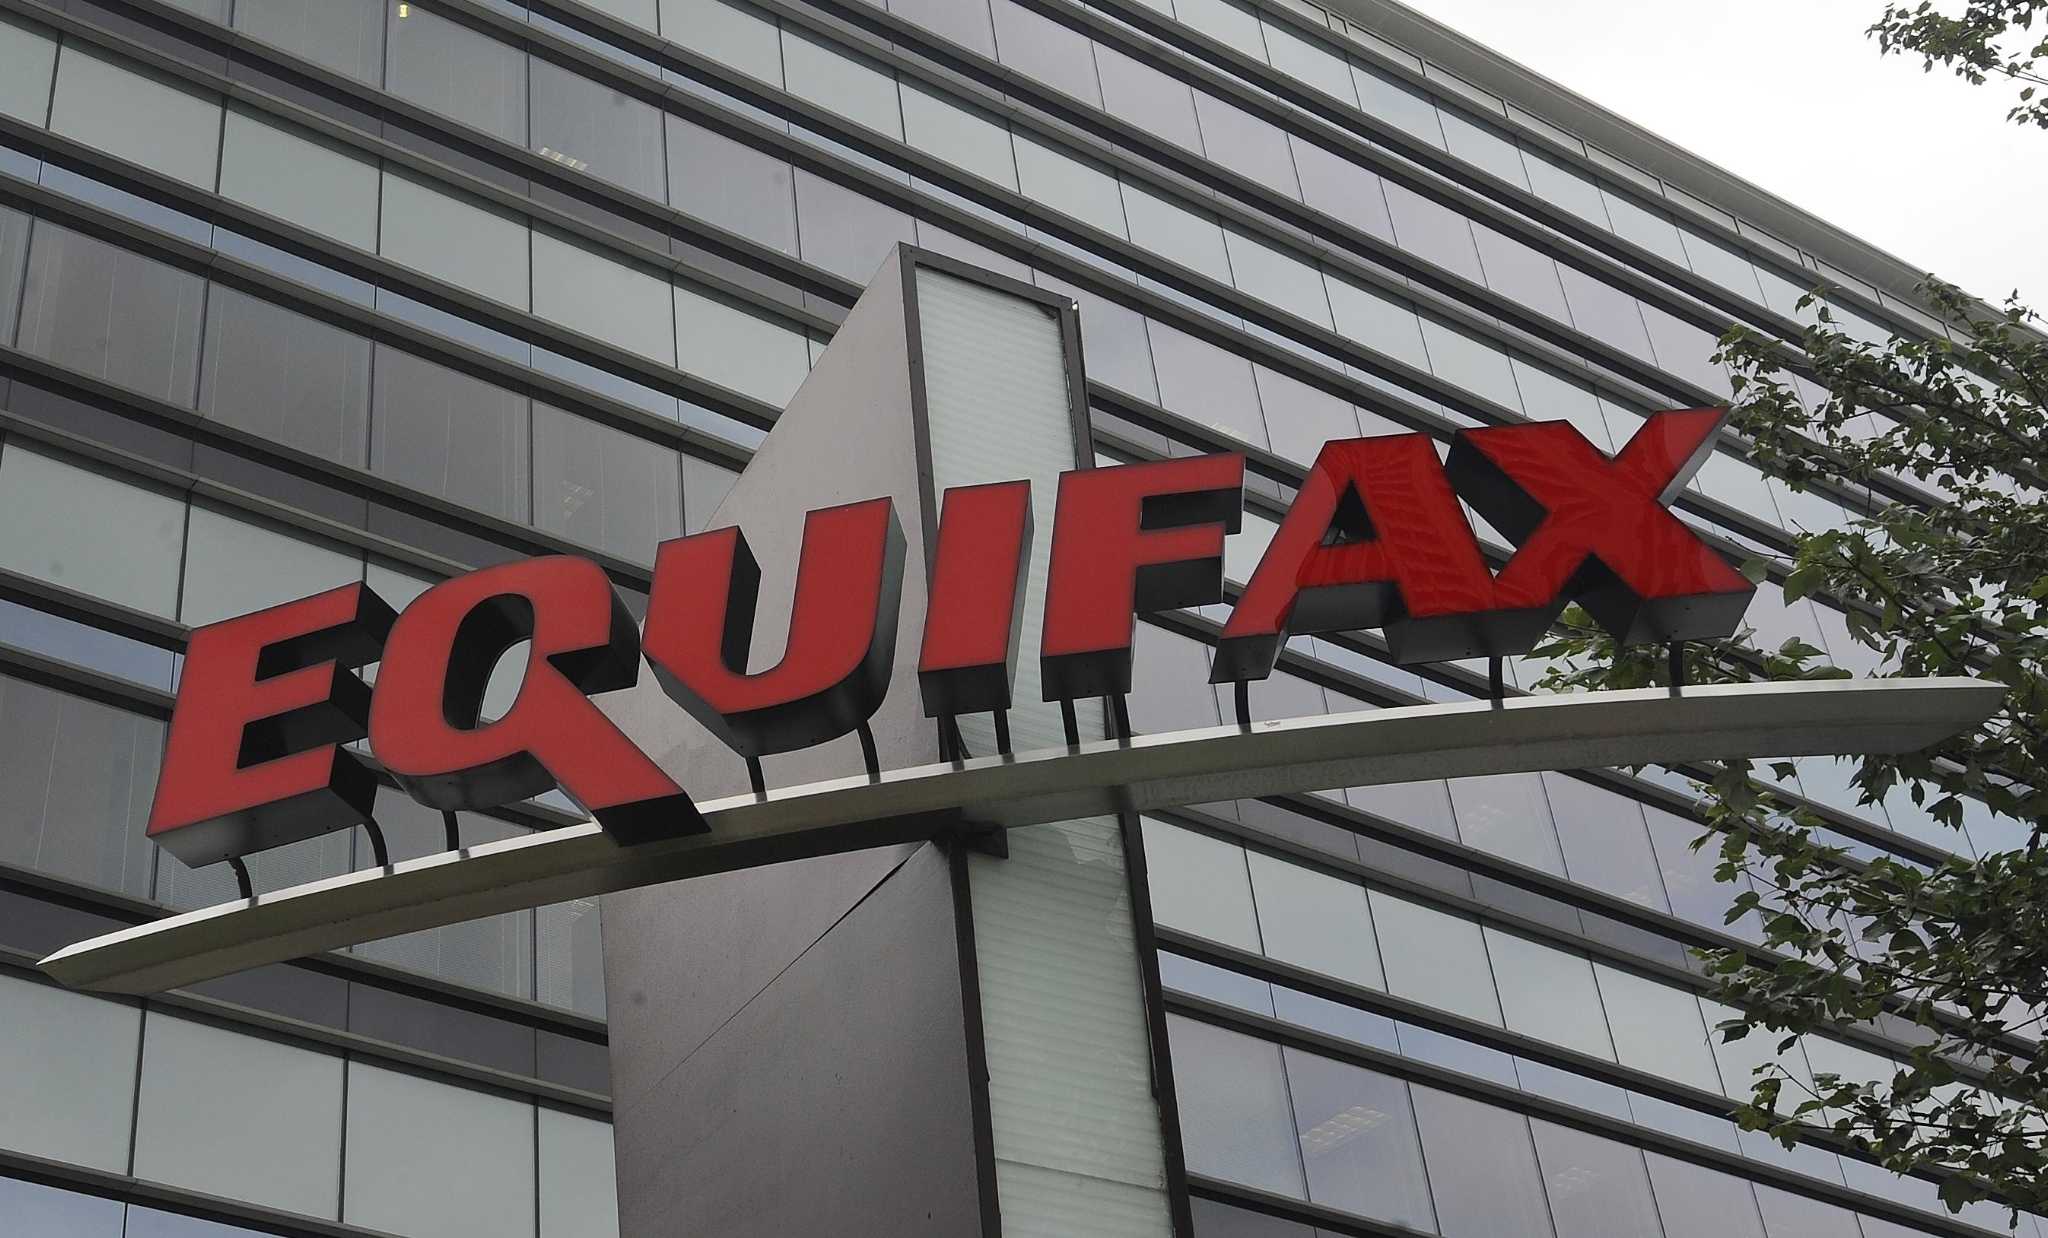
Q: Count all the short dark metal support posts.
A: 12